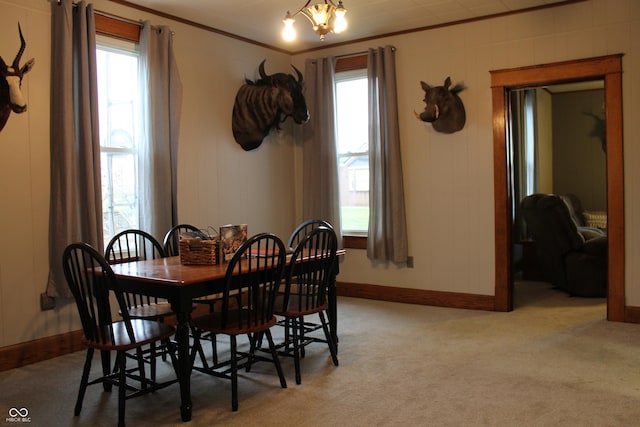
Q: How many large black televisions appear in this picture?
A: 0